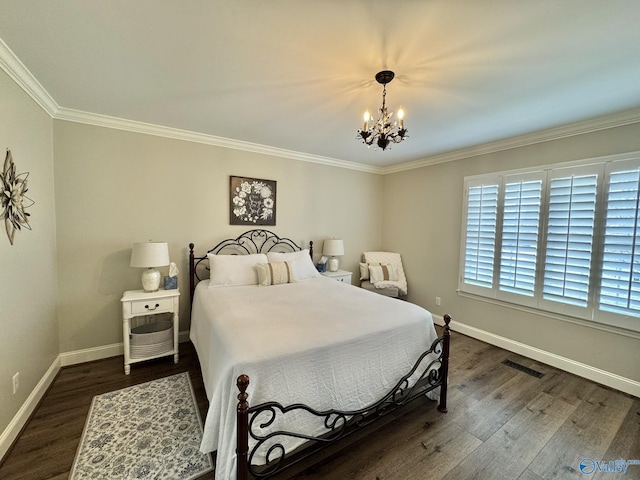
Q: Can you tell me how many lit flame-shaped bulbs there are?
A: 2